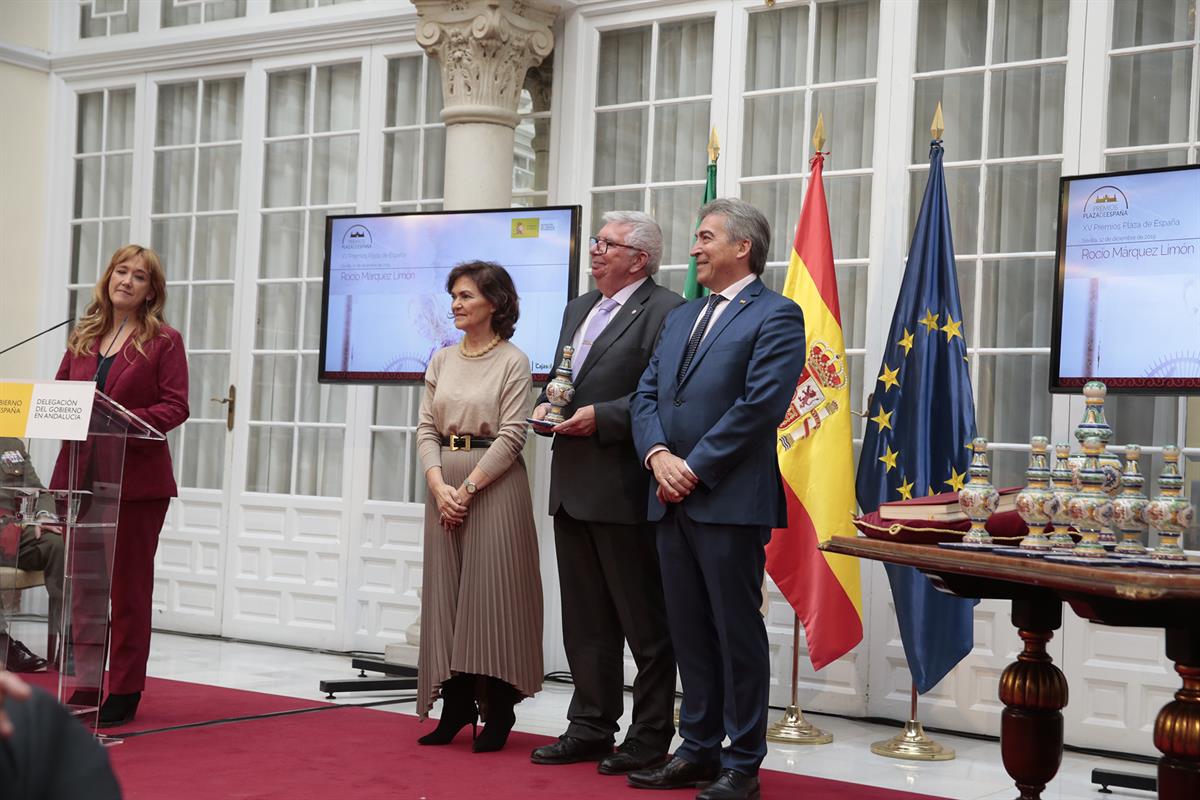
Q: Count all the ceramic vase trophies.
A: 8